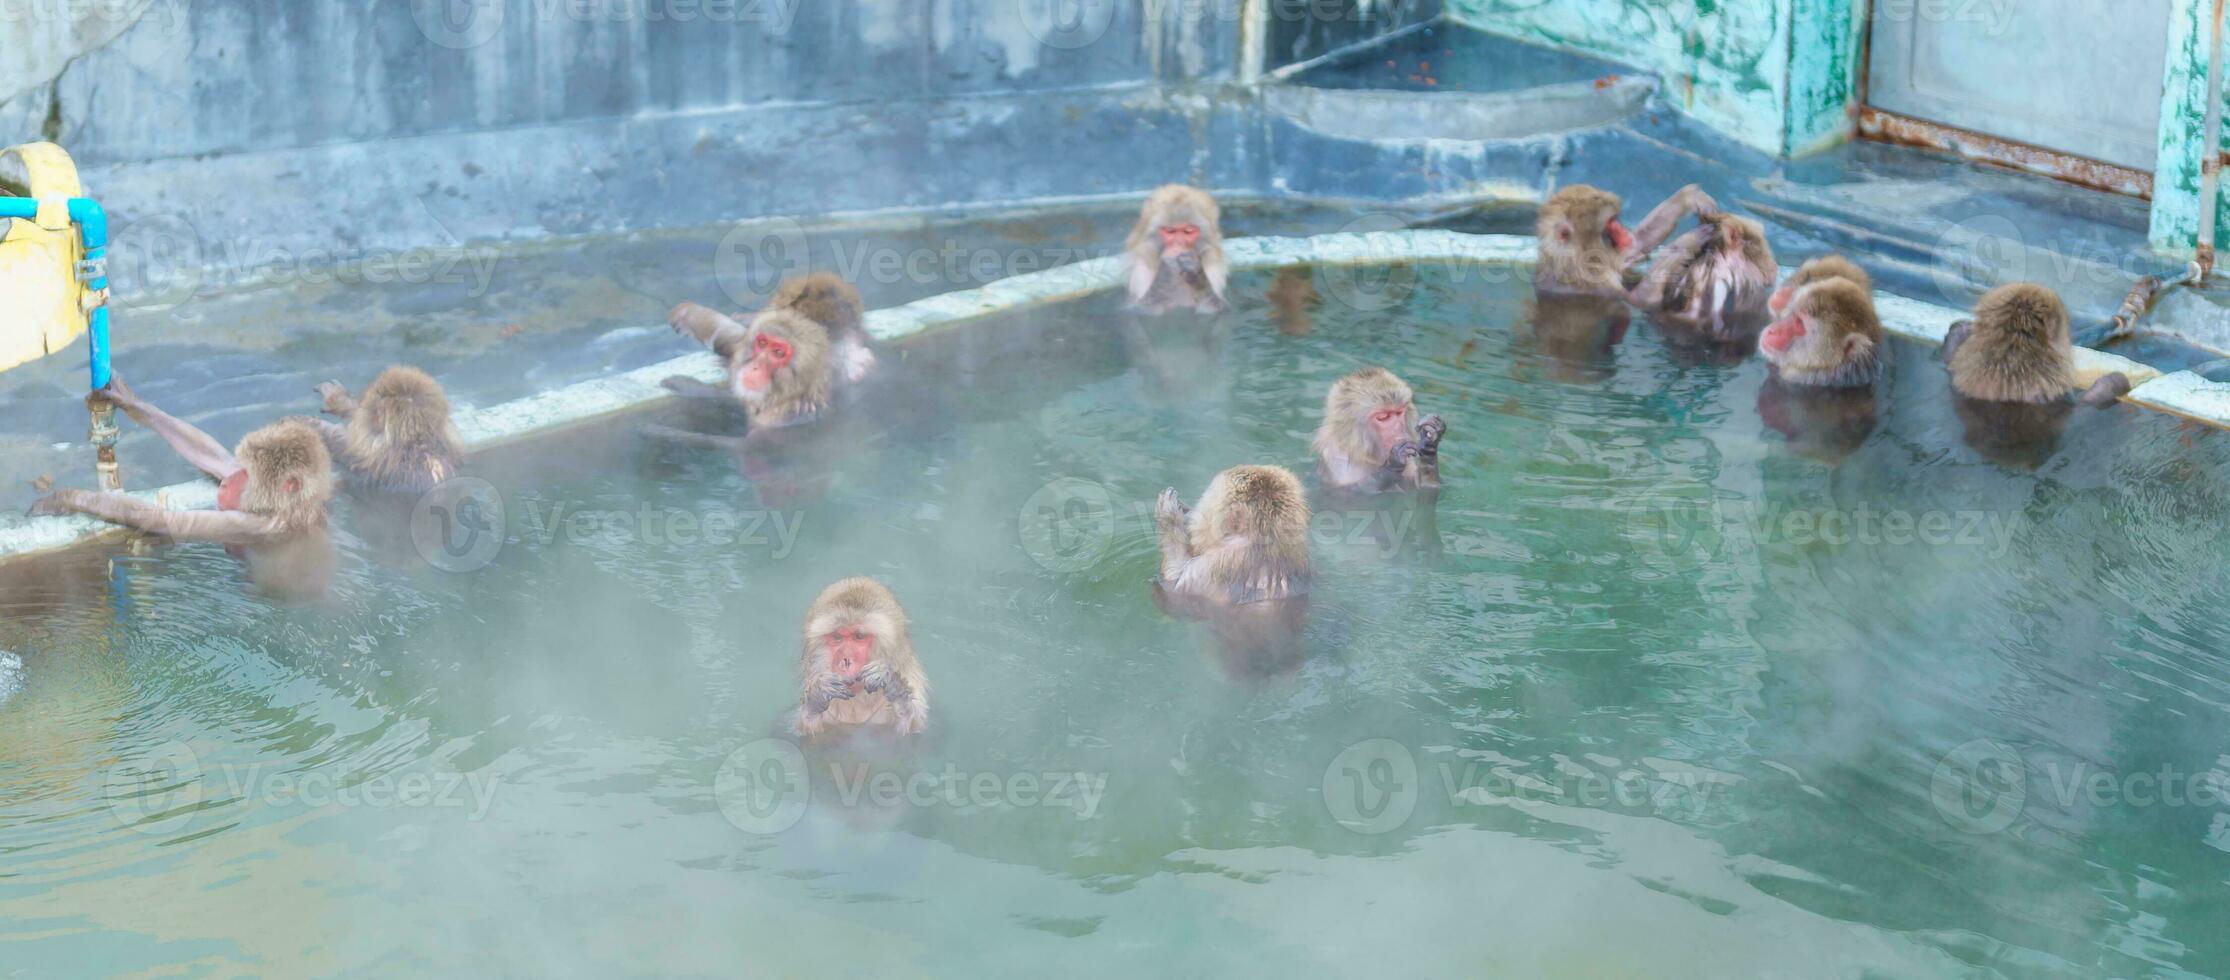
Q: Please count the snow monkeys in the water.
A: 13